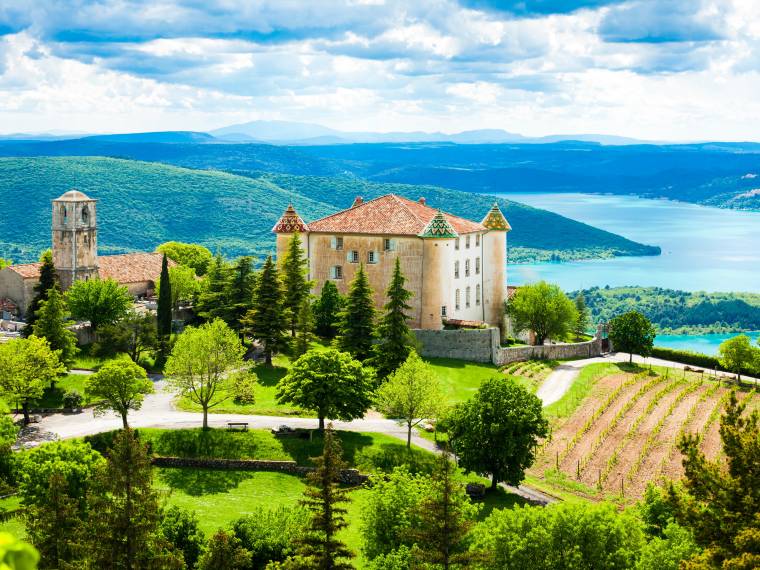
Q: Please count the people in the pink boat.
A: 0